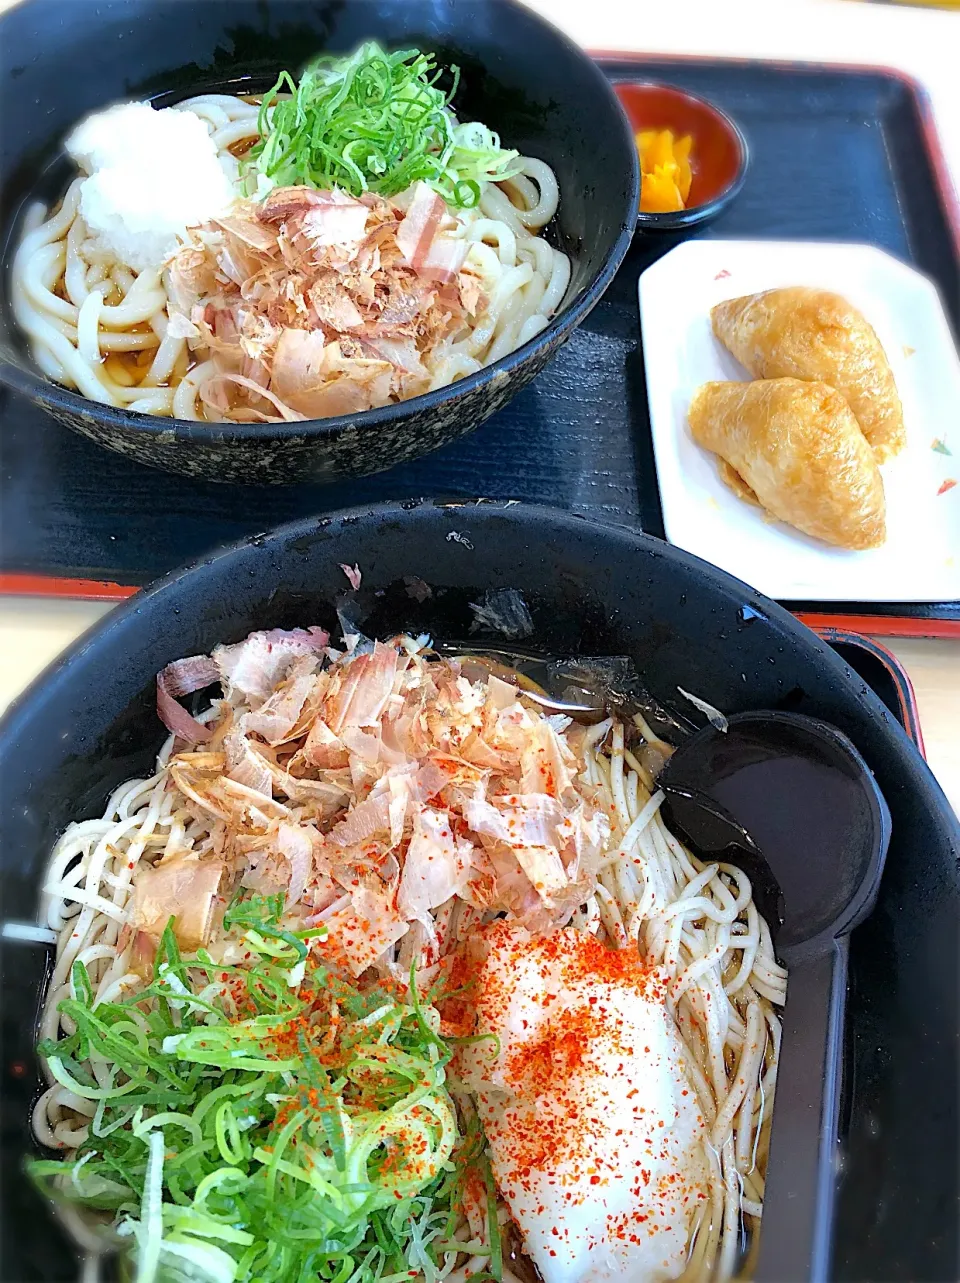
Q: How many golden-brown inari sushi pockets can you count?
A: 2